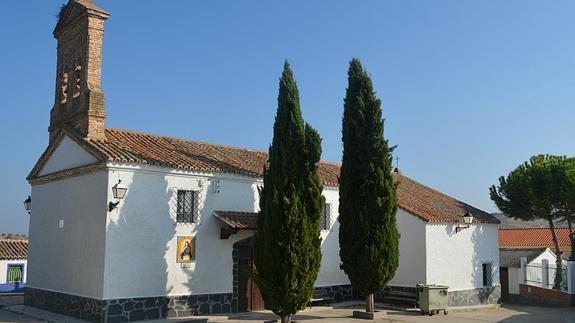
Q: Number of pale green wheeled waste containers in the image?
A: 1